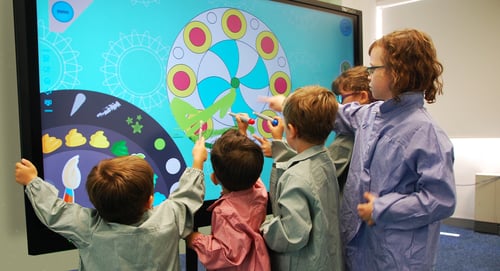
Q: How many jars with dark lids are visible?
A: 0